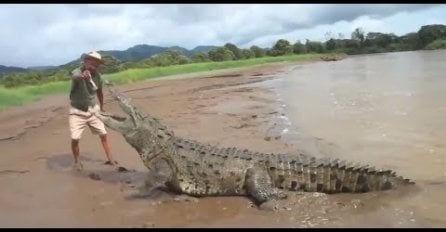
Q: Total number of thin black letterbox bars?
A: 2